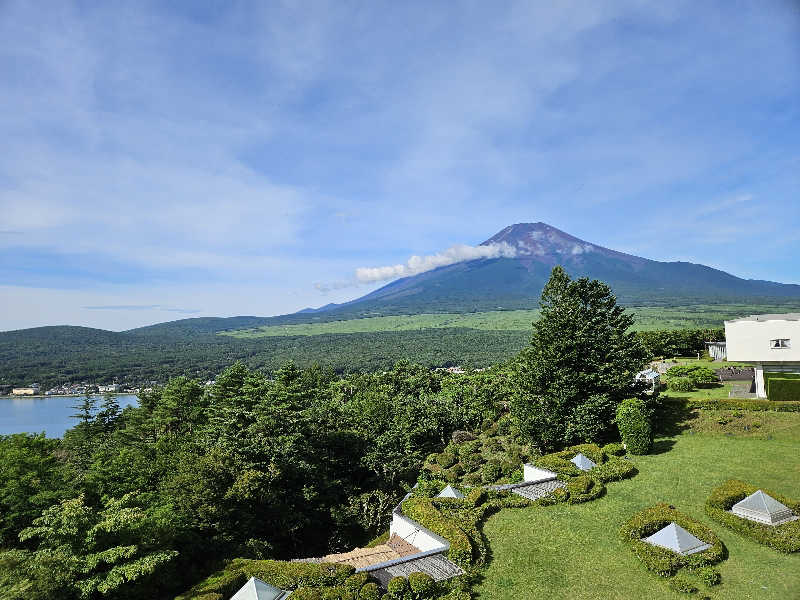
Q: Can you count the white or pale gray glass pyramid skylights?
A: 5